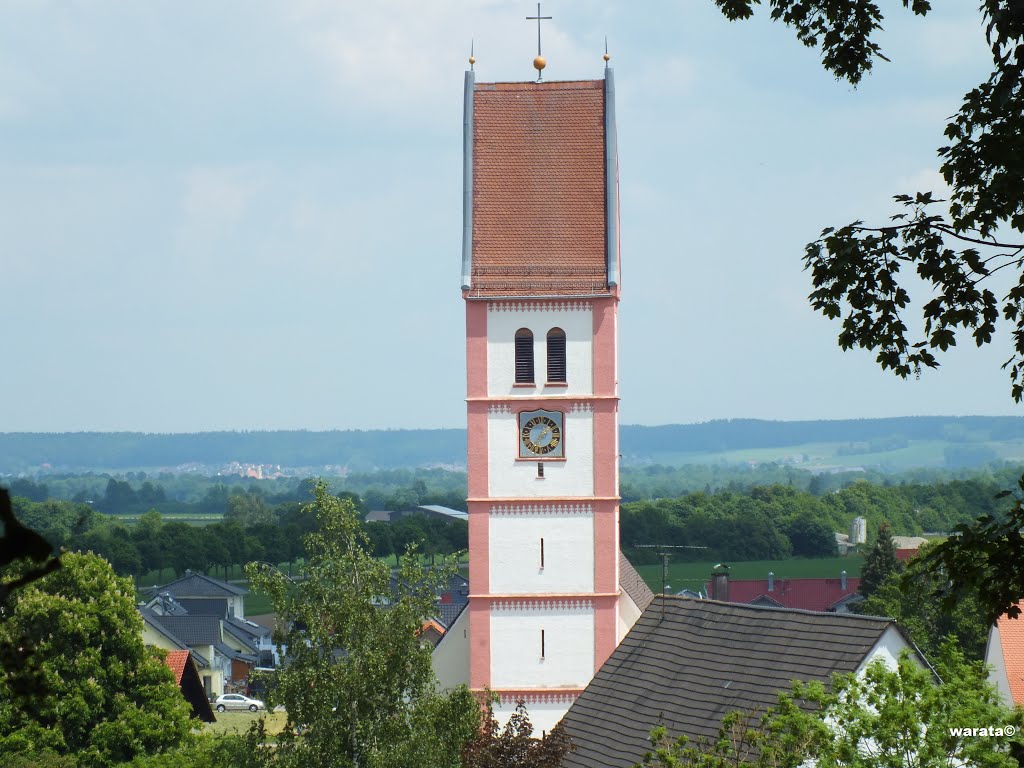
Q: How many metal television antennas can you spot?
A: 1